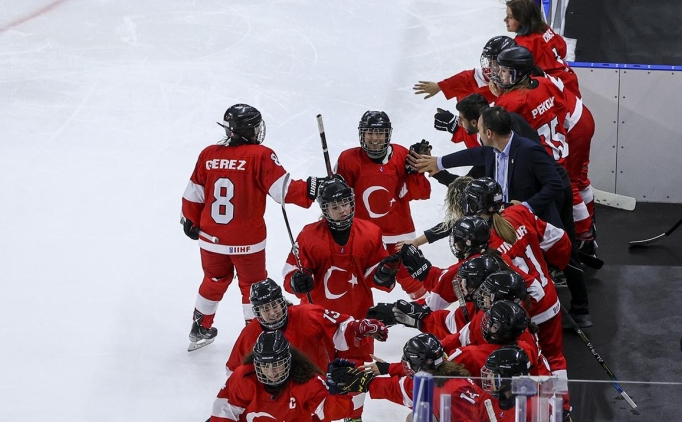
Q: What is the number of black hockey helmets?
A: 14